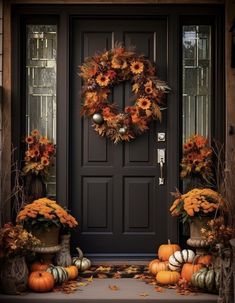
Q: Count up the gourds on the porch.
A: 12